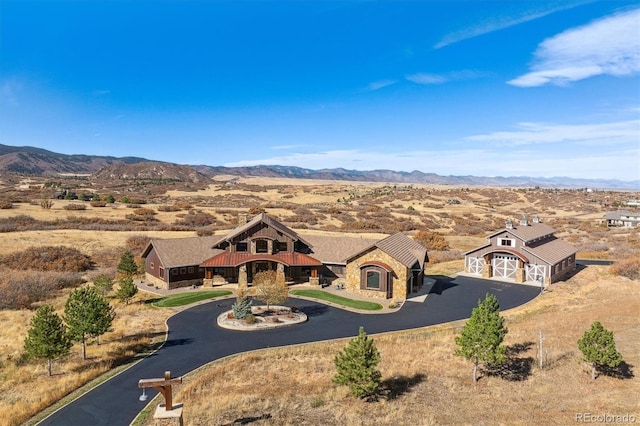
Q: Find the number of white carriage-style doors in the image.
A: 3